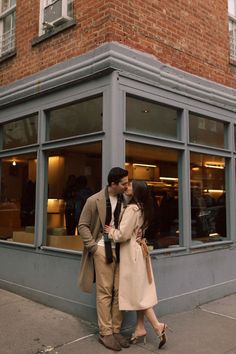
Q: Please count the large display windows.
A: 4